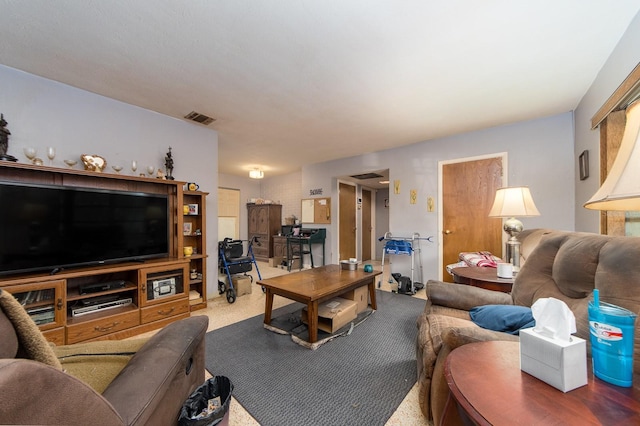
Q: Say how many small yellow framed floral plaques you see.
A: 3